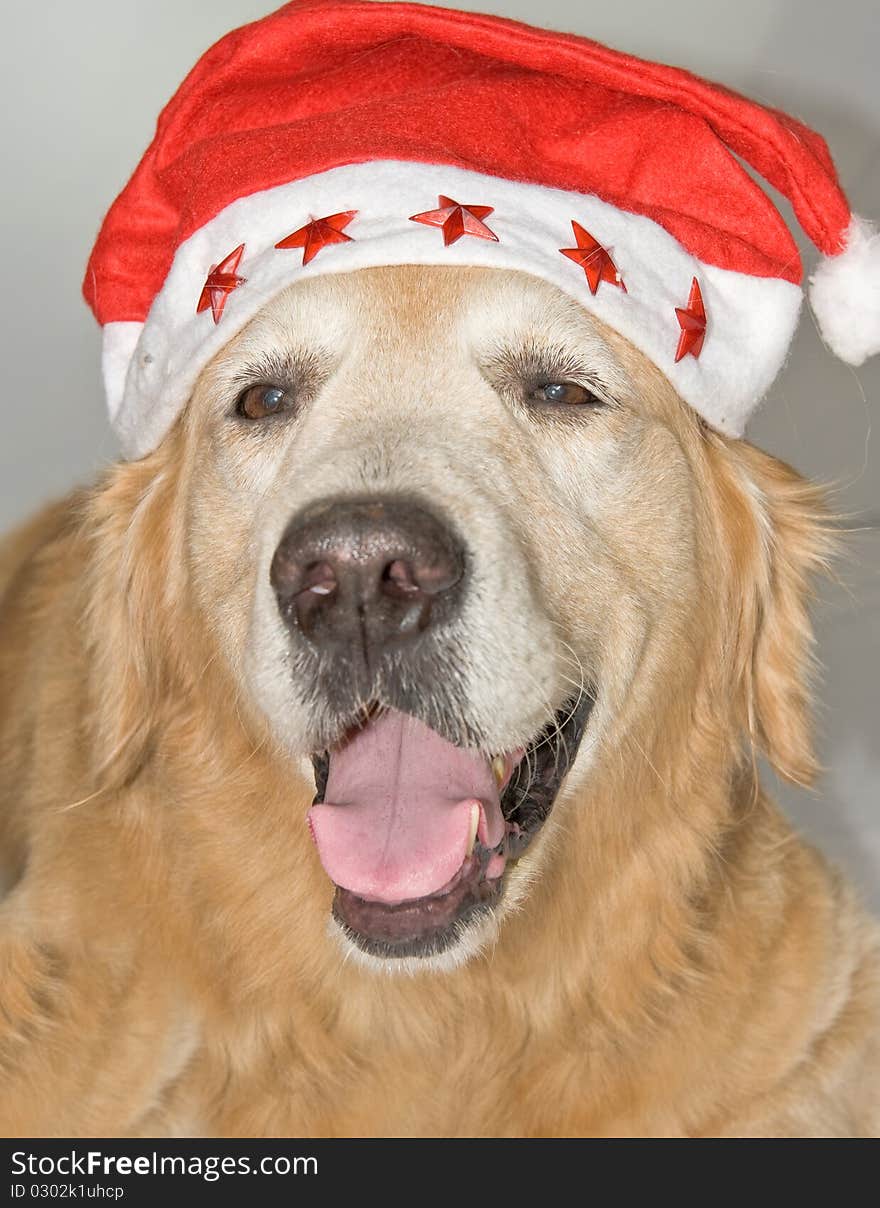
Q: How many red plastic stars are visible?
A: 5